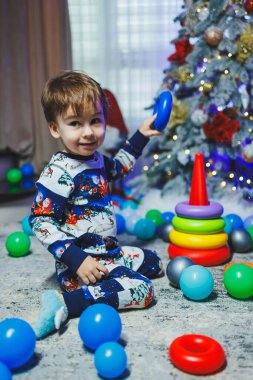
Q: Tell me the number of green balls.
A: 5